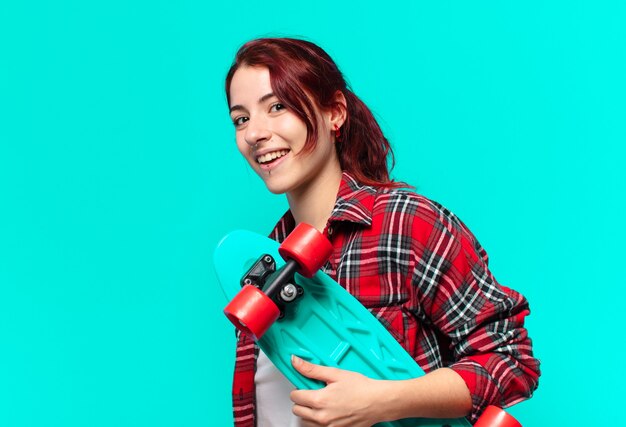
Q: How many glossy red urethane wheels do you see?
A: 3